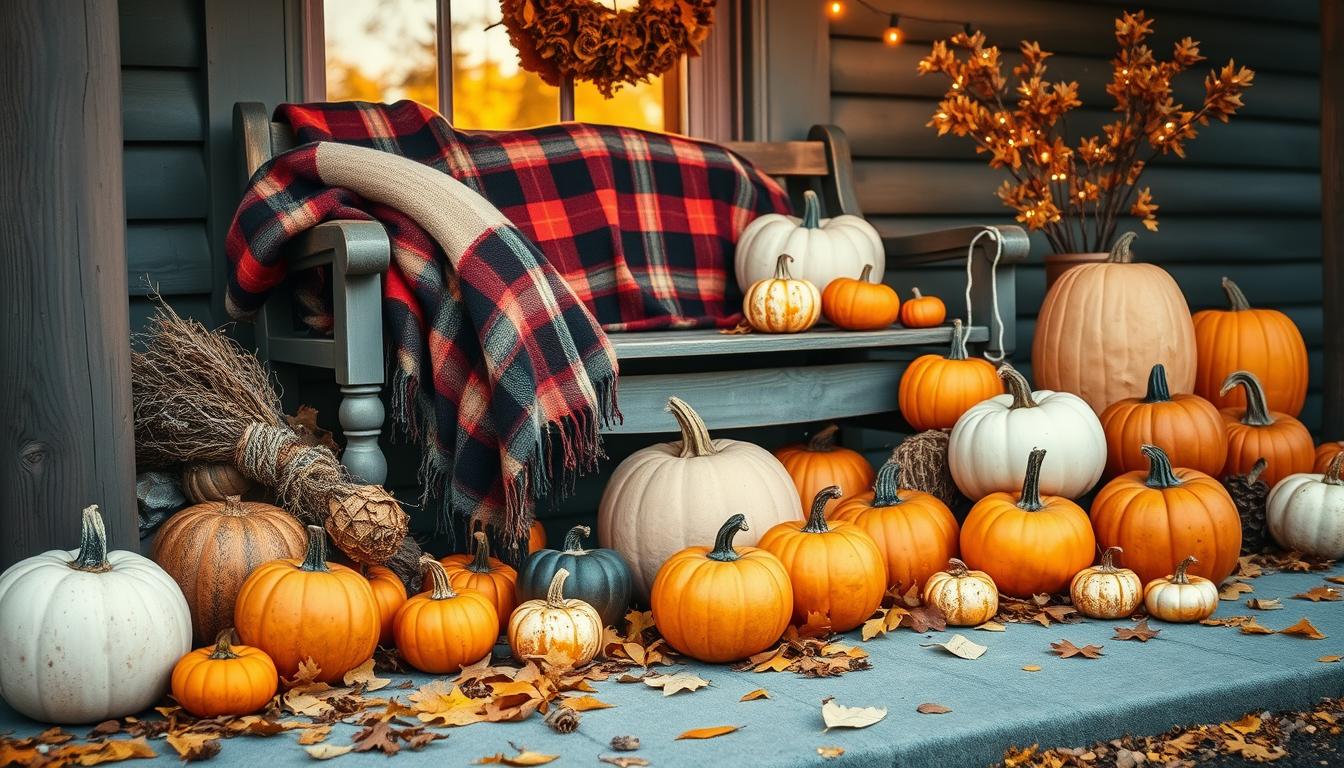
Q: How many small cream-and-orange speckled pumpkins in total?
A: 5